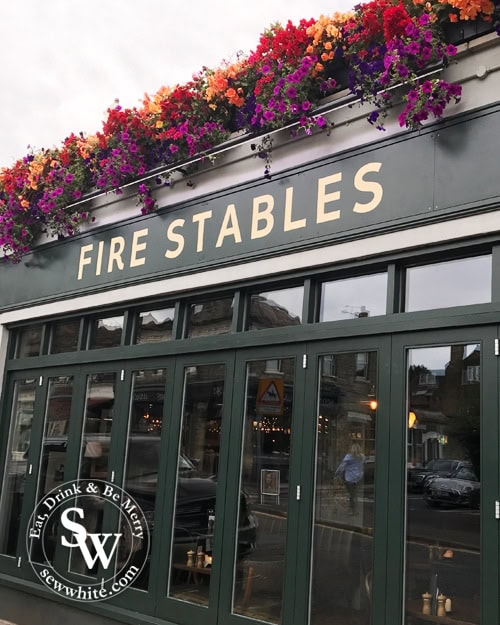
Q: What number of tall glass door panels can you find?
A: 8